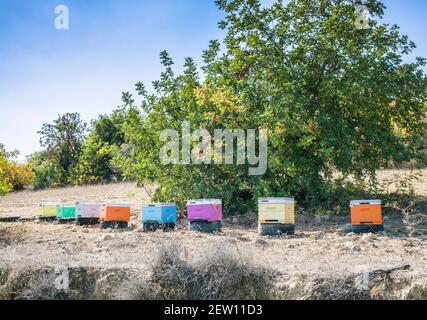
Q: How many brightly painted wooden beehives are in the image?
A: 8